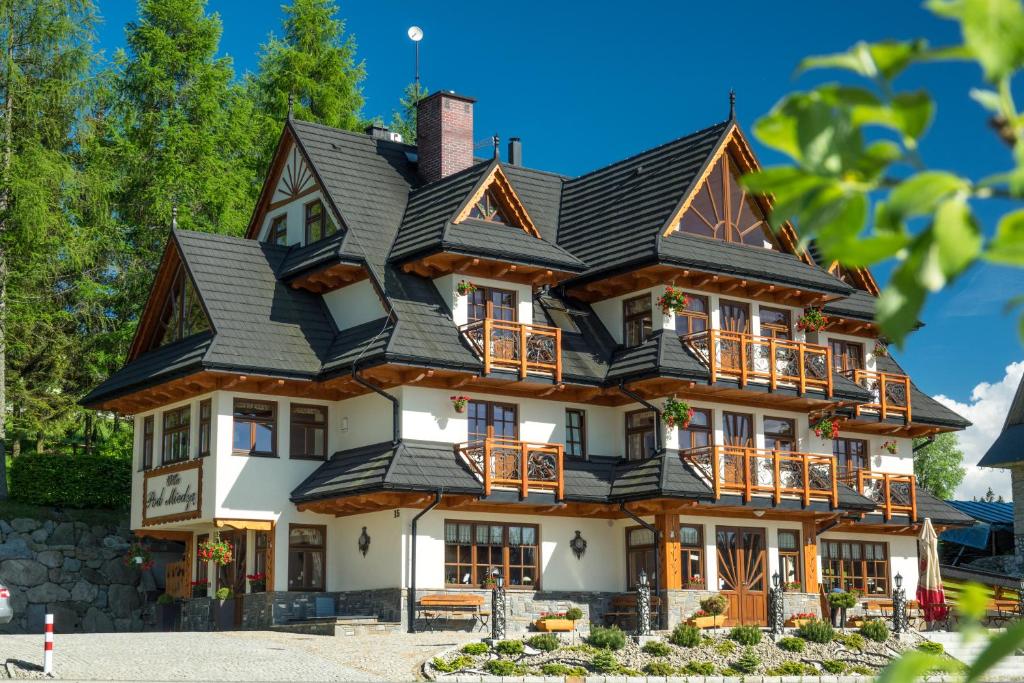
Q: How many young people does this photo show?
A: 0